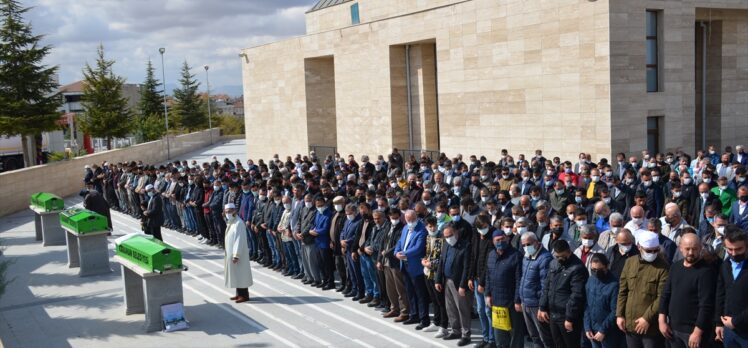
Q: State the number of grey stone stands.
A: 3